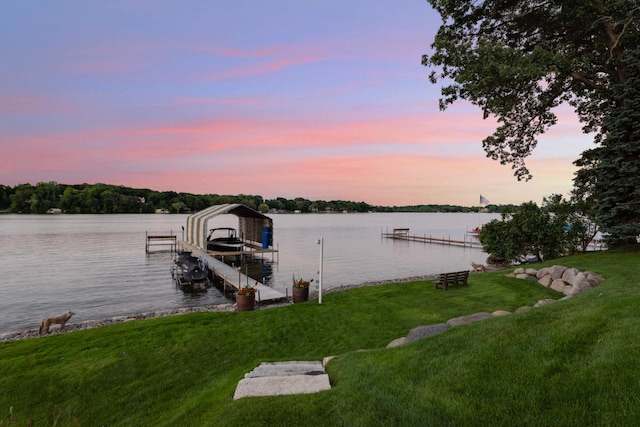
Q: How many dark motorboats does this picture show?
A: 2